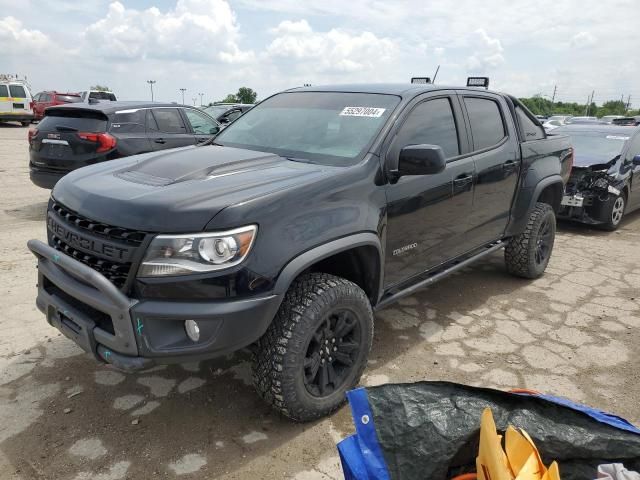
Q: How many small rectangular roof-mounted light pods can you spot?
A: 2